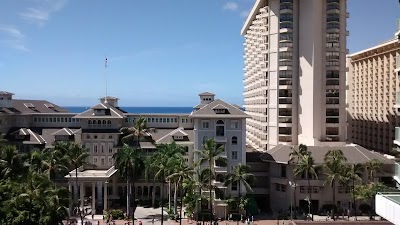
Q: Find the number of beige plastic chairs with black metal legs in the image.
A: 0